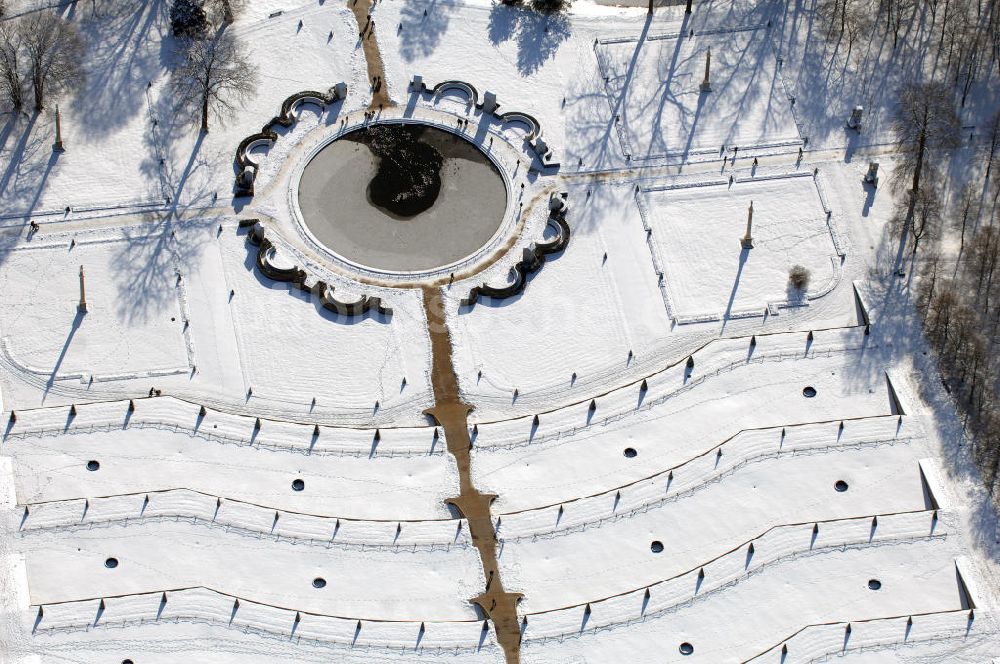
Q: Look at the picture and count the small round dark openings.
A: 11